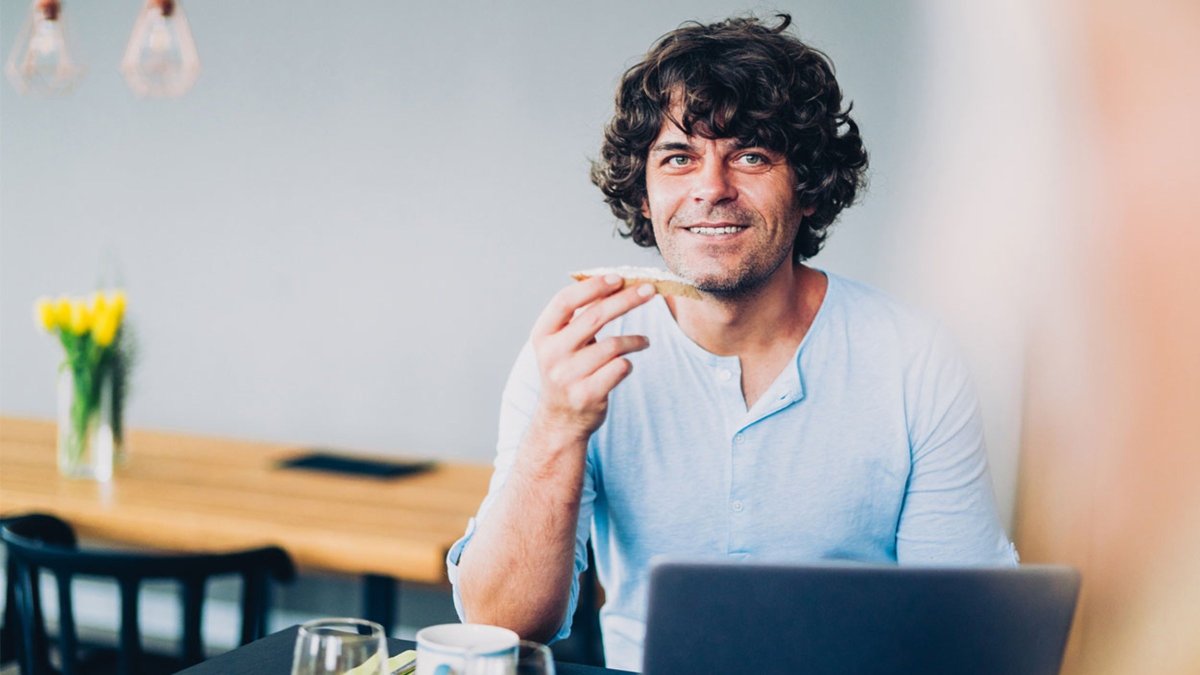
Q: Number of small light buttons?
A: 3